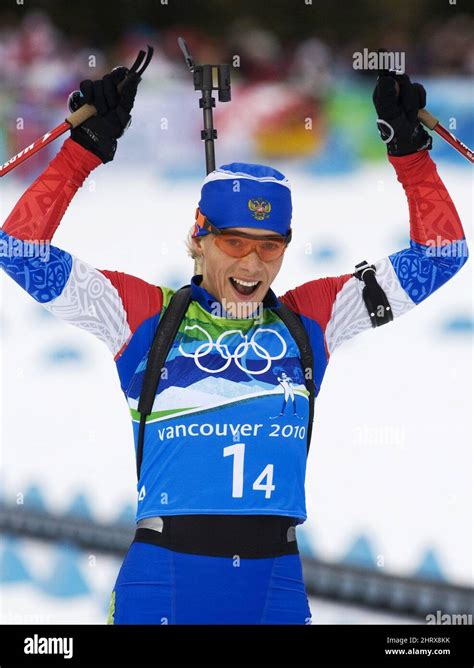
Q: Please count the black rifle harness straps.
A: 2